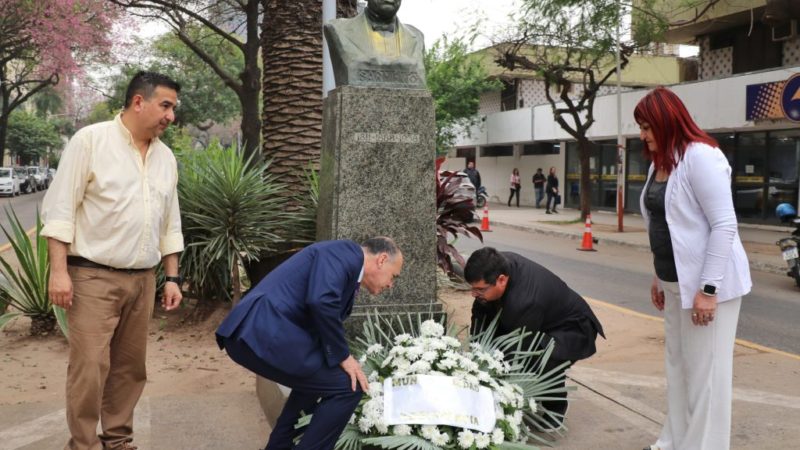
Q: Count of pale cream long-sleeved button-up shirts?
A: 1